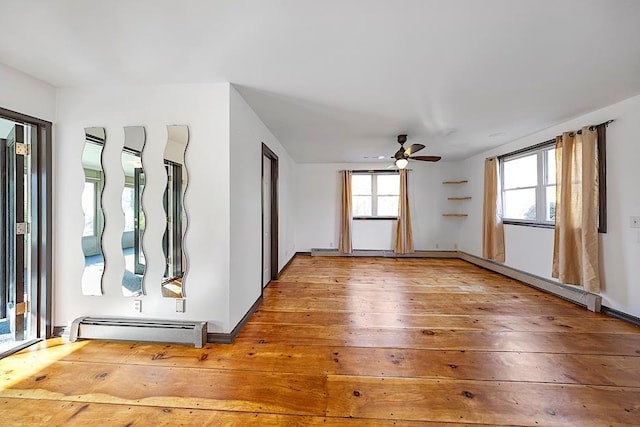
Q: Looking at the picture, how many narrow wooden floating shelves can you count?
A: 3